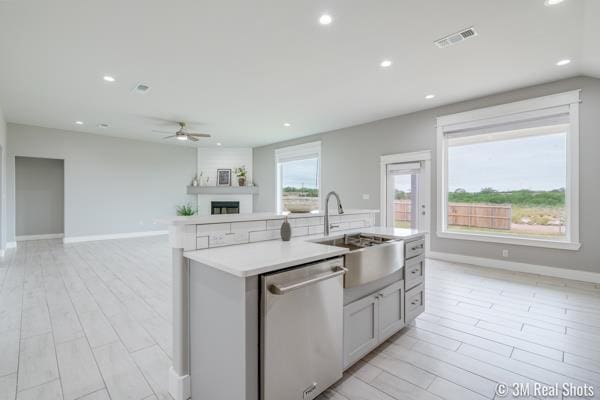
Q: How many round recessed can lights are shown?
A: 9